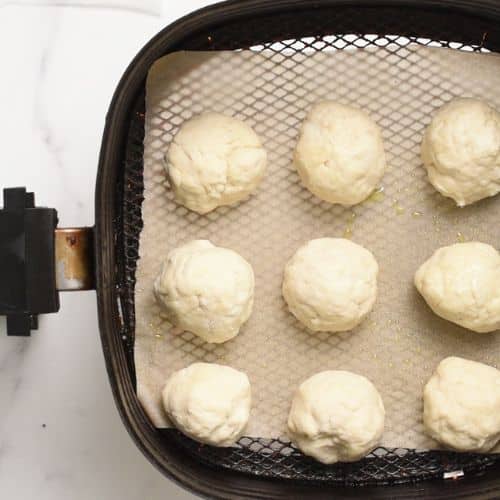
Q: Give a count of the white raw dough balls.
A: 9